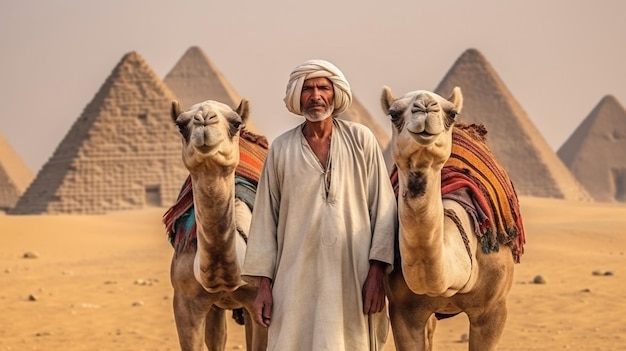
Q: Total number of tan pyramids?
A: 6